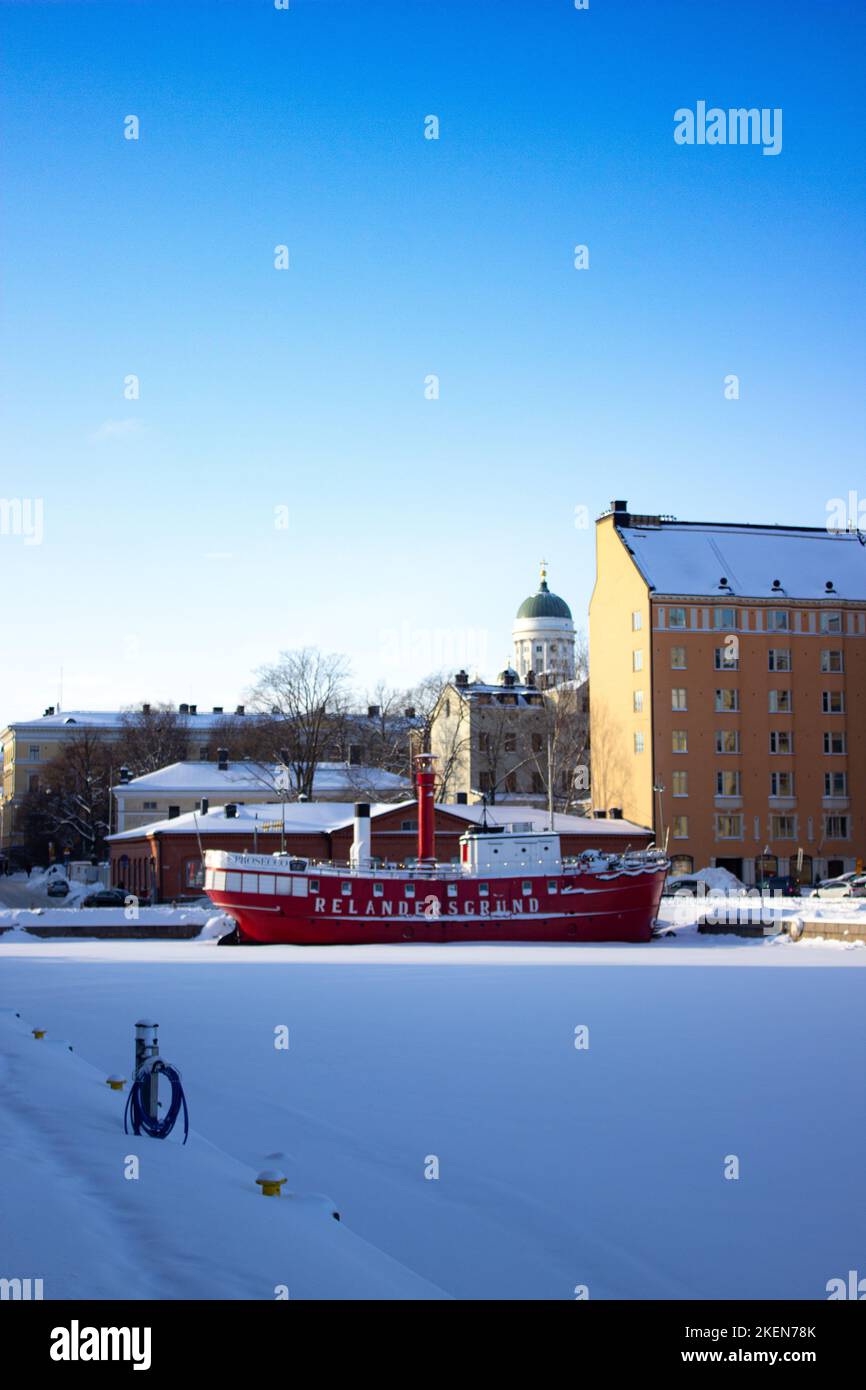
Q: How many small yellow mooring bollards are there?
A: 3